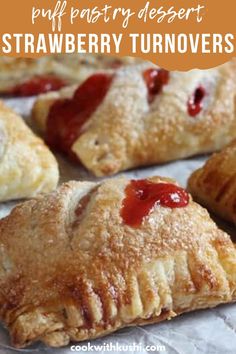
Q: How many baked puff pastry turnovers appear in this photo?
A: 5